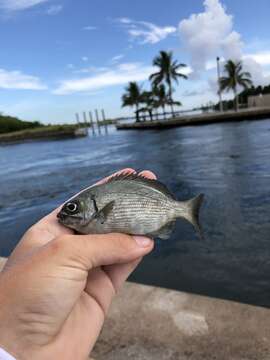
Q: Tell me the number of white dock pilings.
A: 5